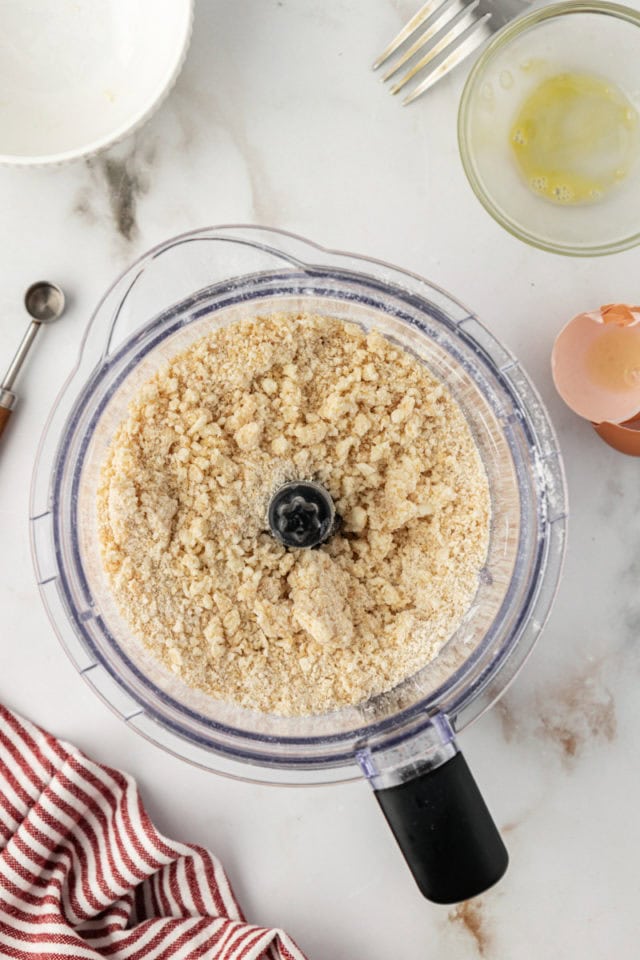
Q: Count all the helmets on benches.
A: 0